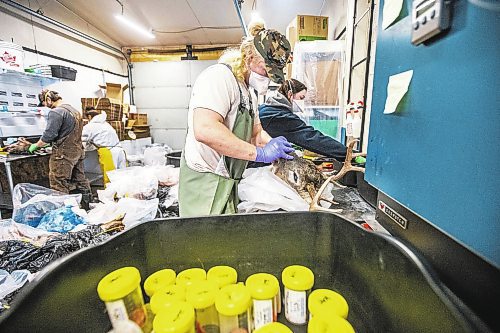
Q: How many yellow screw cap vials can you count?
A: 13